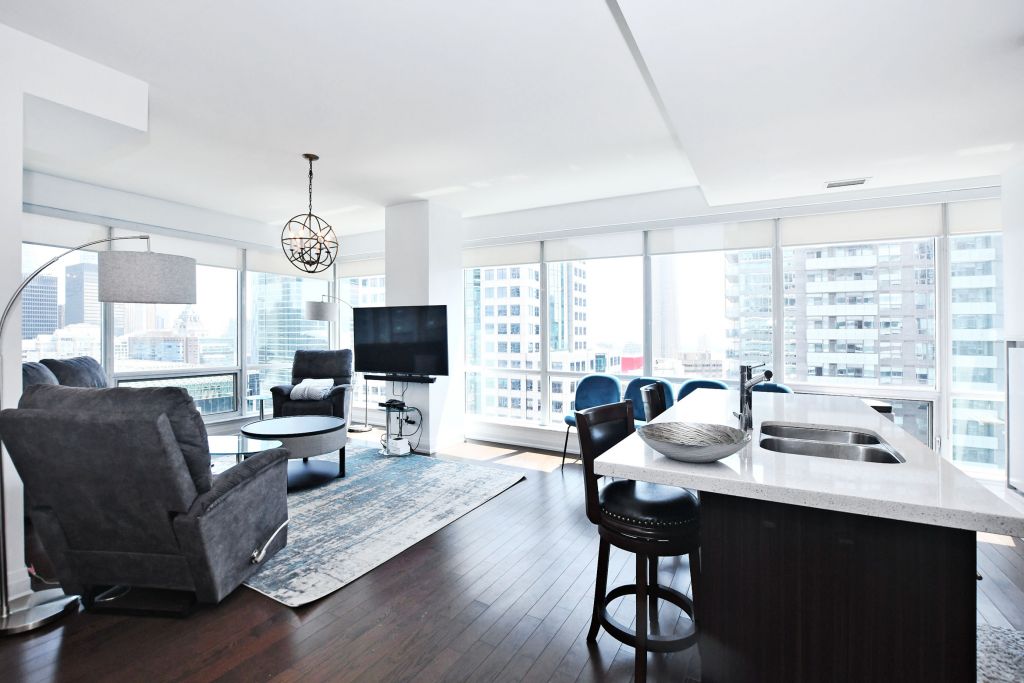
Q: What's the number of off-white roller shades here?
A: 9